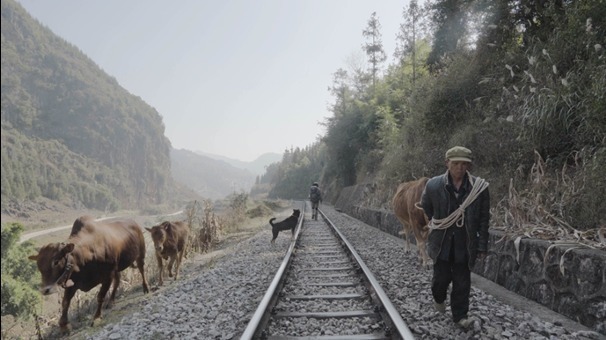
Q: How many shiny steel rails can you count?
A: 2